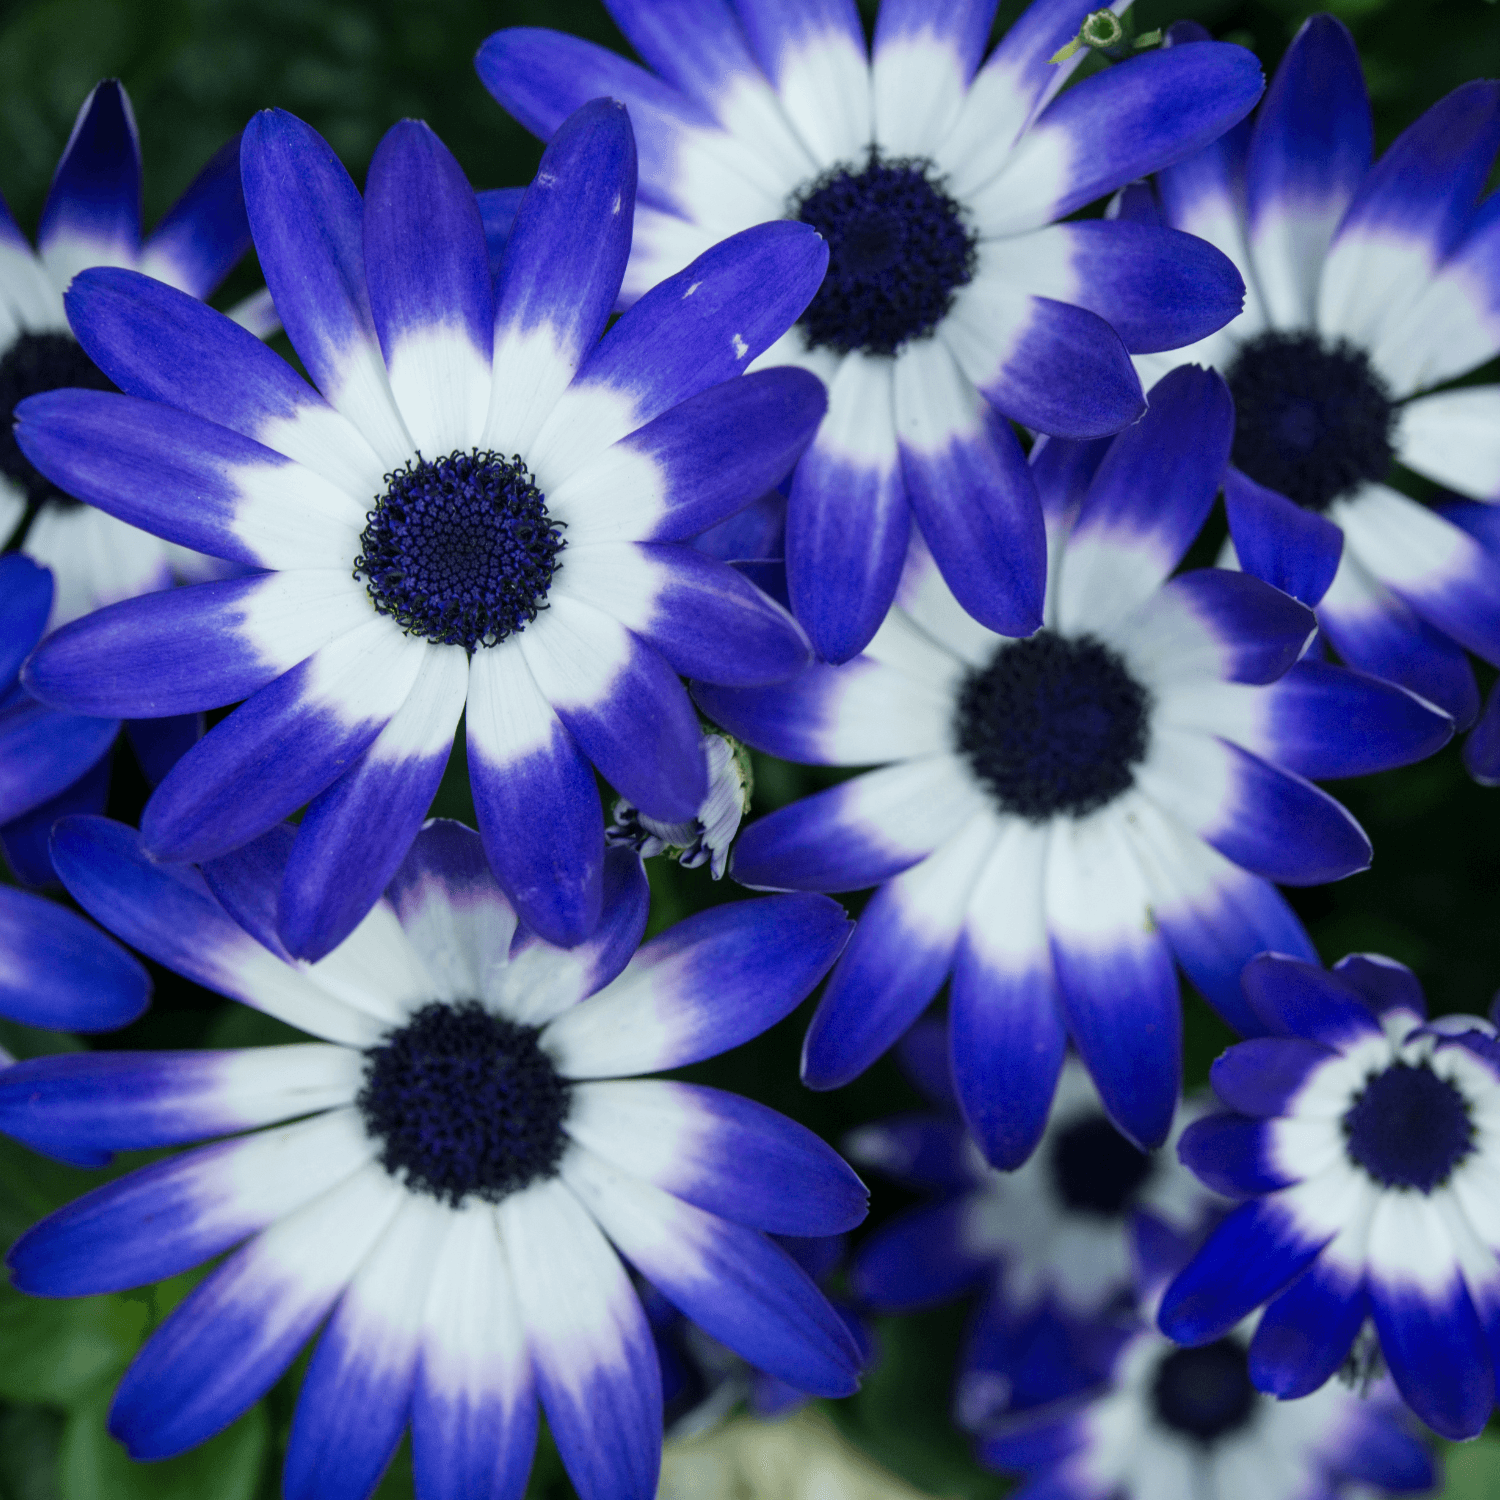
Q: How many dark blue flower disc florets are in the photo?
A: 9